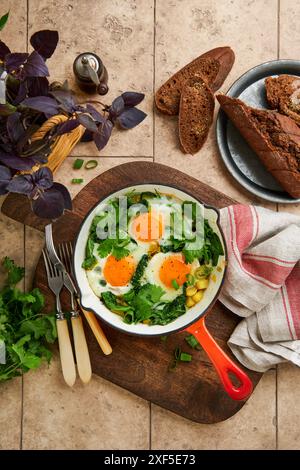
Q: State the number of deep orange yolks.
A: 3